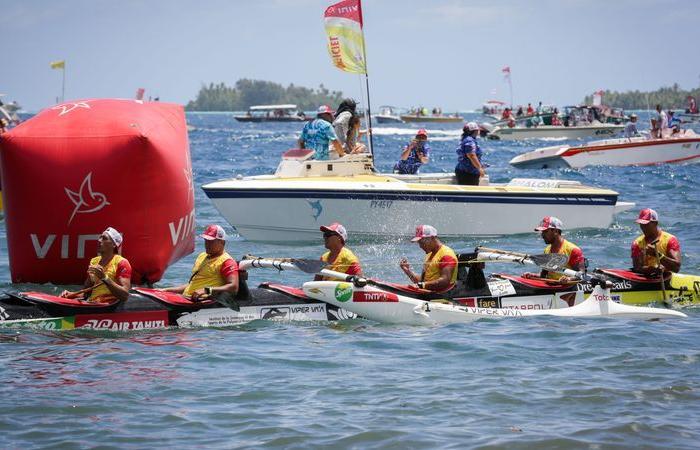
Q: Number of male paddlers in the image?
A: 6